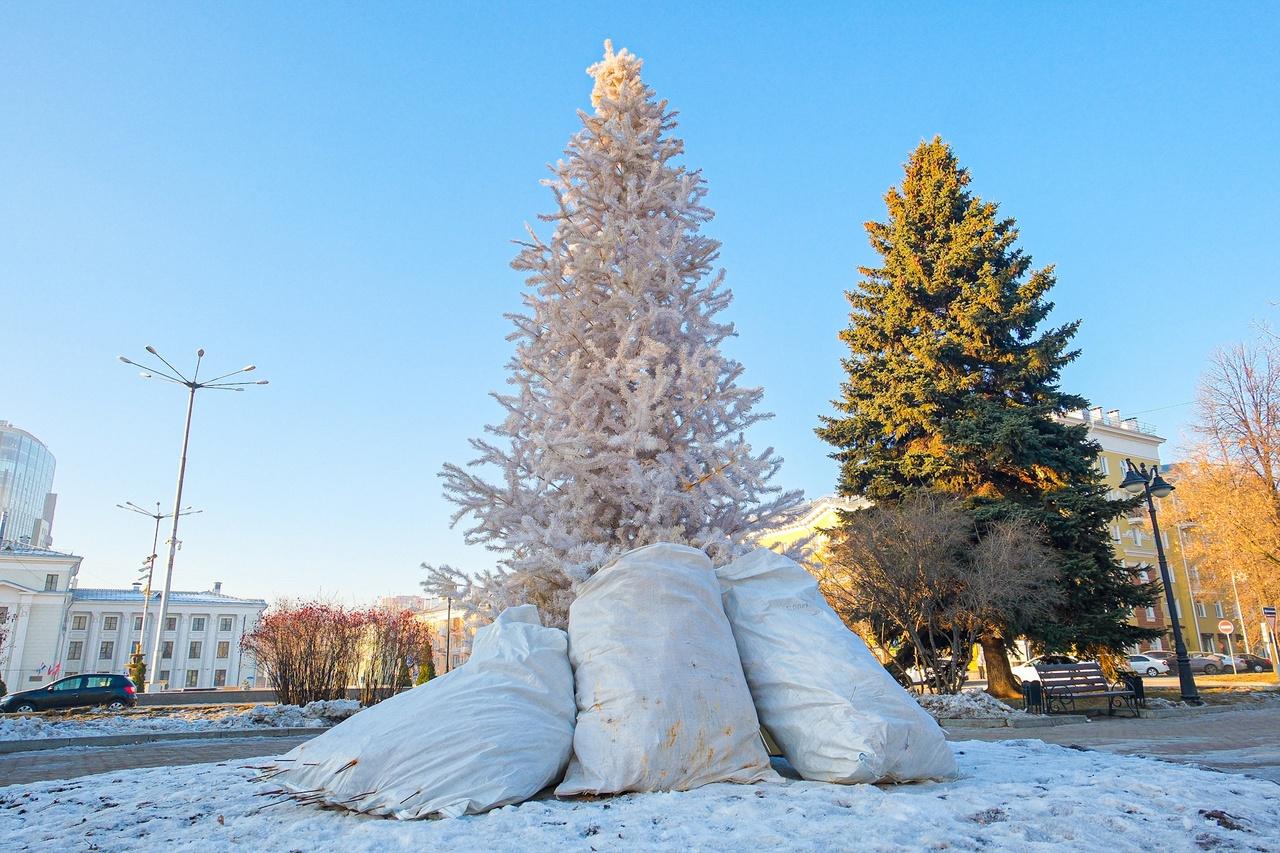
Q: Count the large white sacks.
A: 3